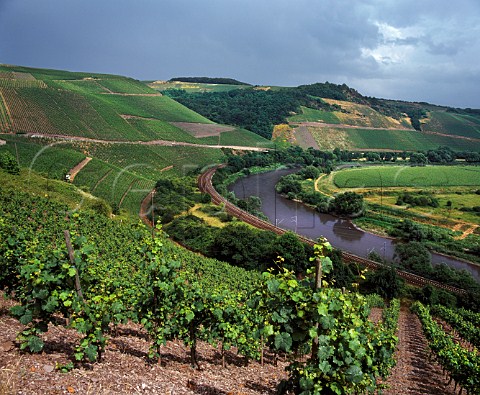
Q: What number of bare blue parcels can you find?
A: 0